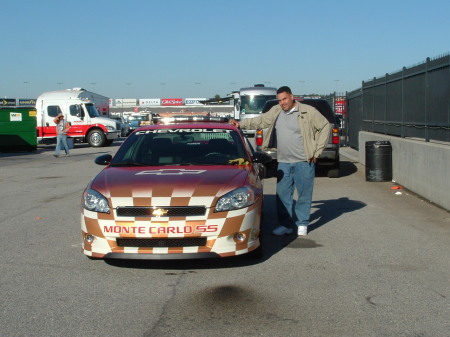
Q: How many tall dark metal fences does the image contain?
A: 1